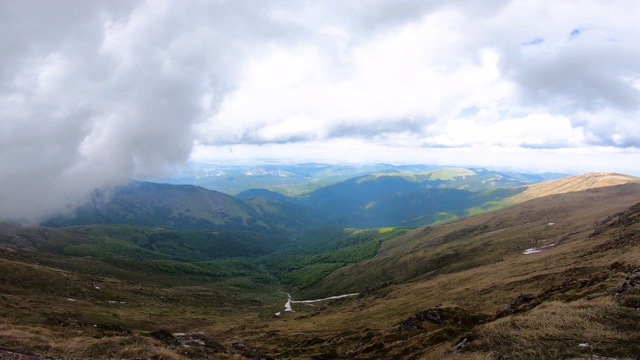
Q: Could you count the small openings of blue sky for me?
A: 2